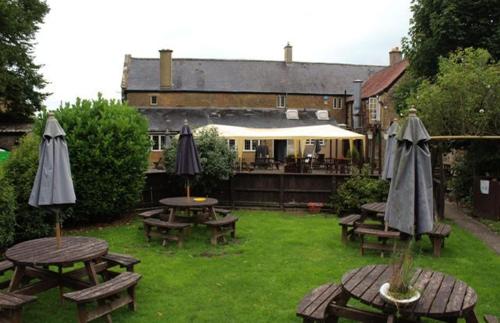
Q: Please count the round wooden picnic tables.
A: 4